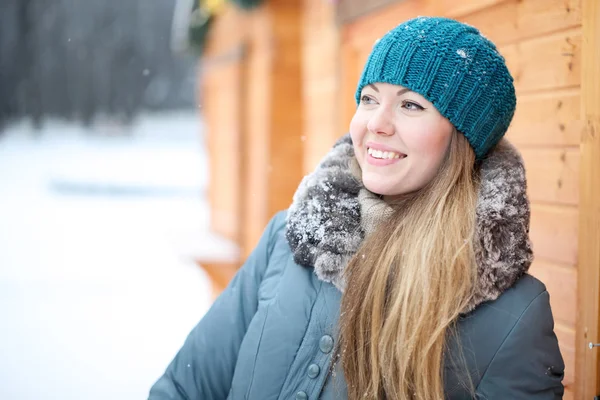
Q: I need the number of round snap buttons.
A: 3